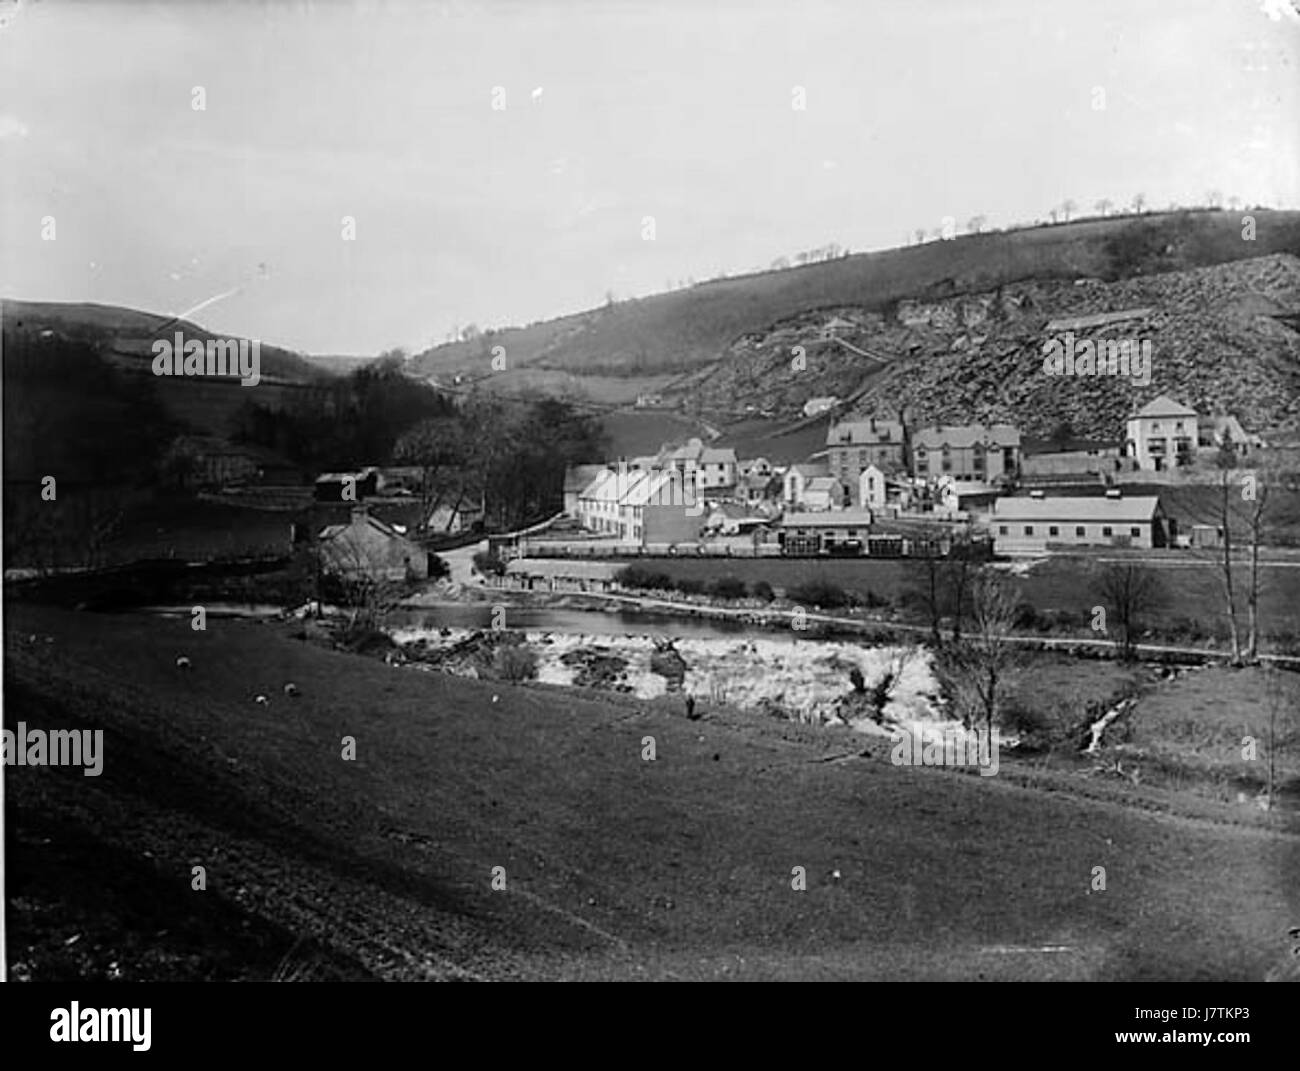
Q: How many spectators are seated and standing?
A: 0